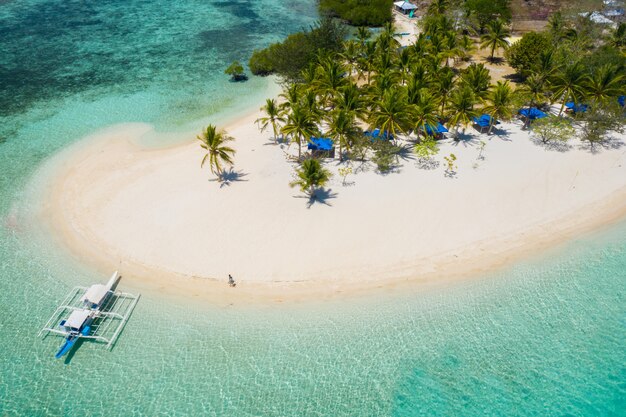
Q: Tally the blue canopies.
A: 7